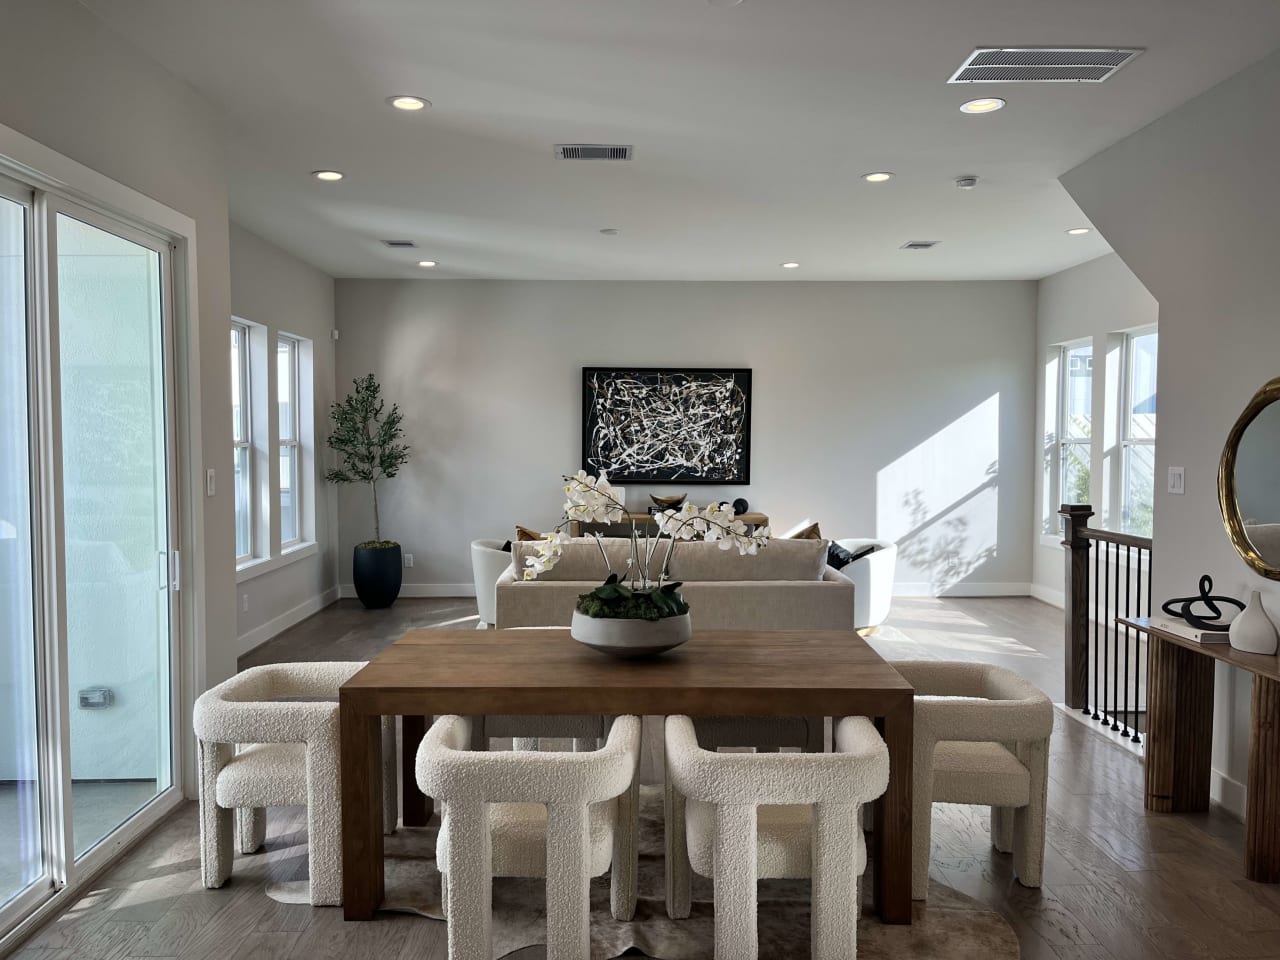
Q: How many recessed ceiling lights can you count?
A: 7